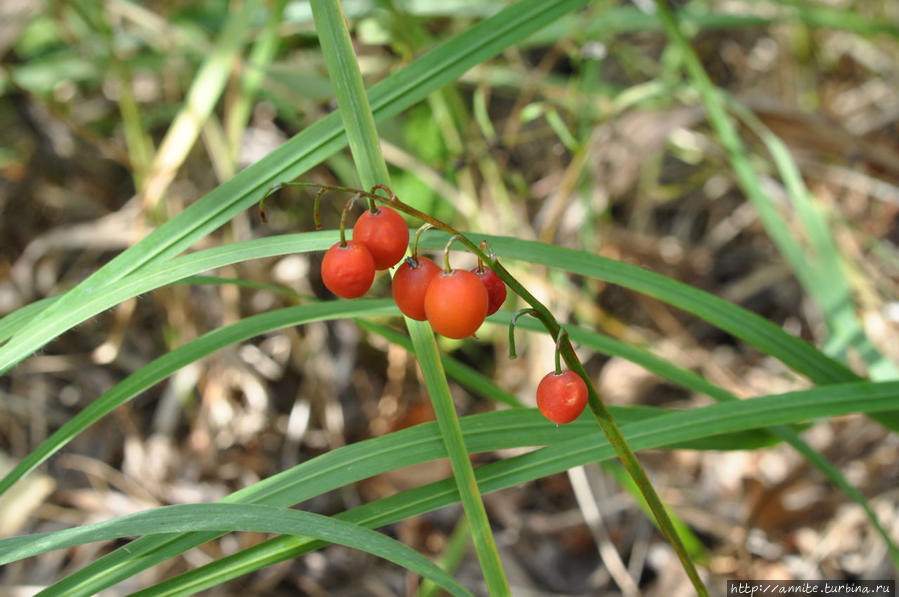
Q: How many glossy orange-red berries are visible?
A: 6